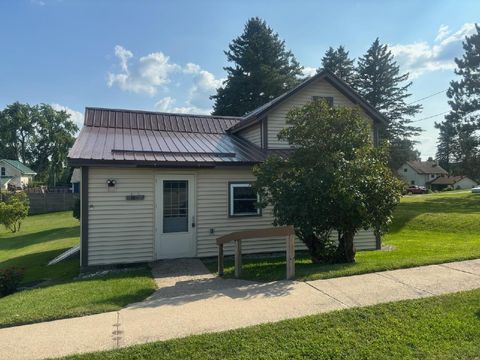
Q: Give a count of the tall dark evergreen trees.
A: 4